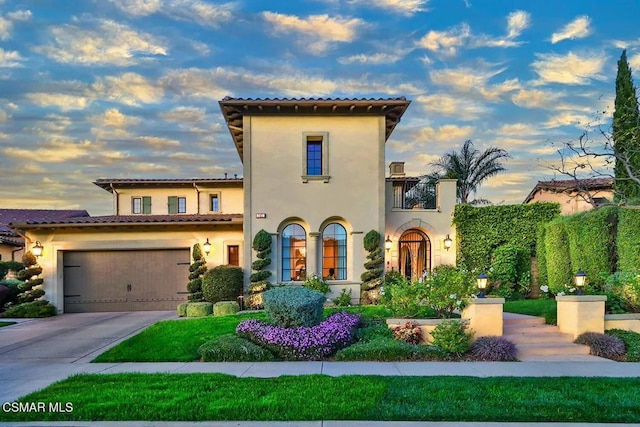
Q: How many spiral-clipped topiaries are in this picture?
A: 4